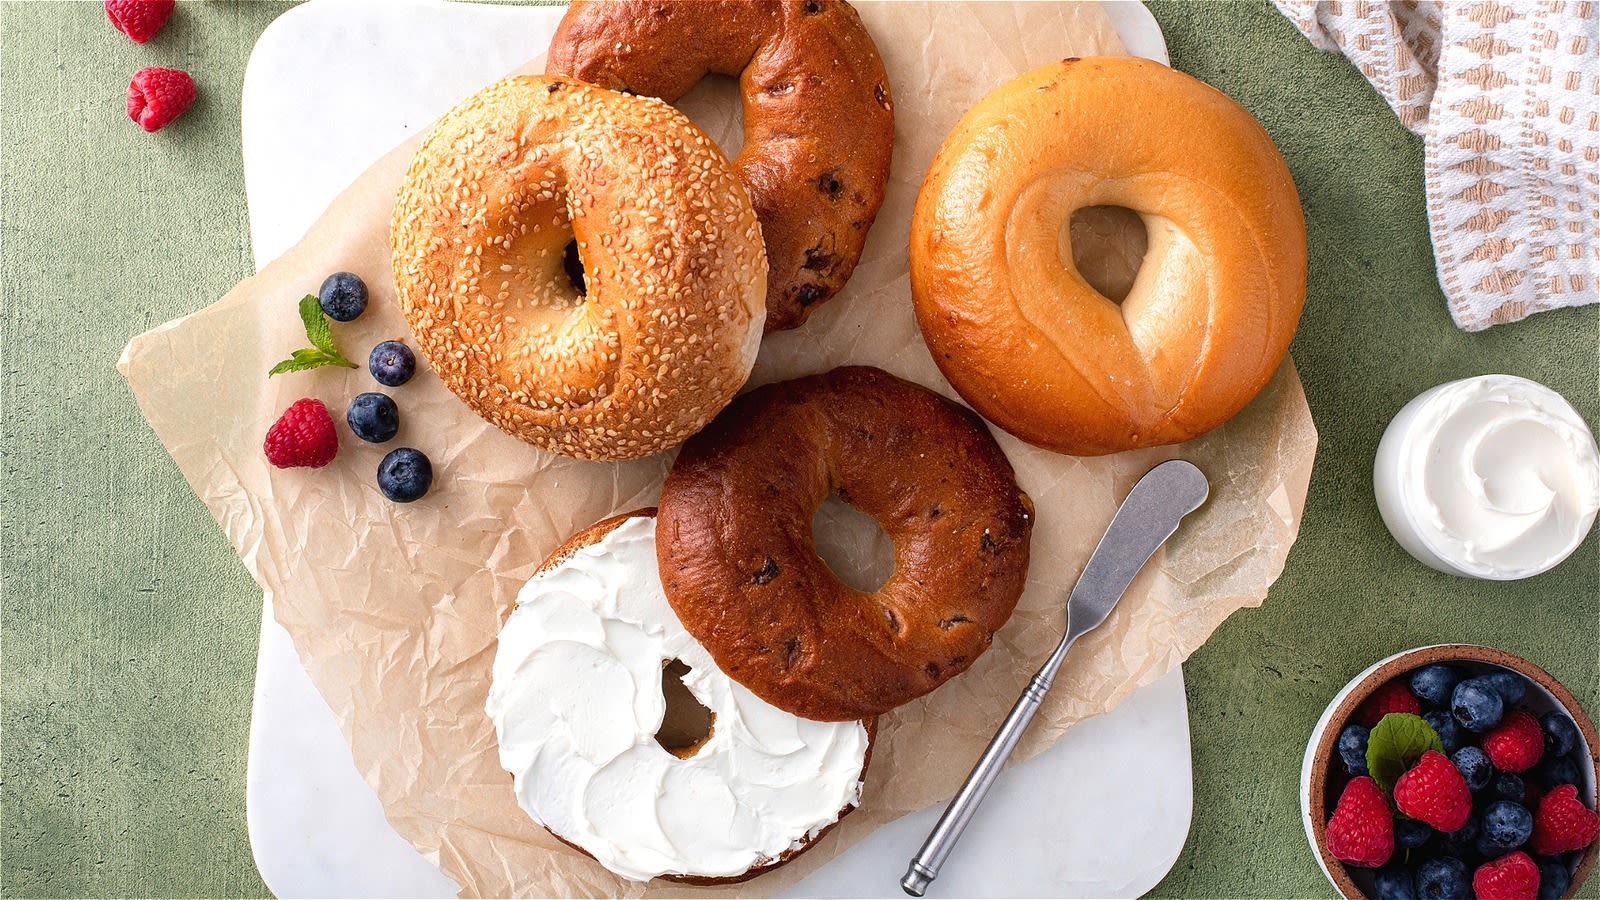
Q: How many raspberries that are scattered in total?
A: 3